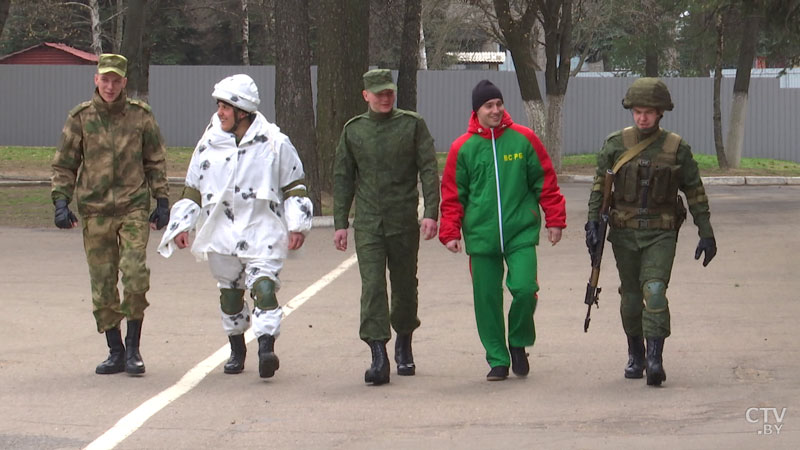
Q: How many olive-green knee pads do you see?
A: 4